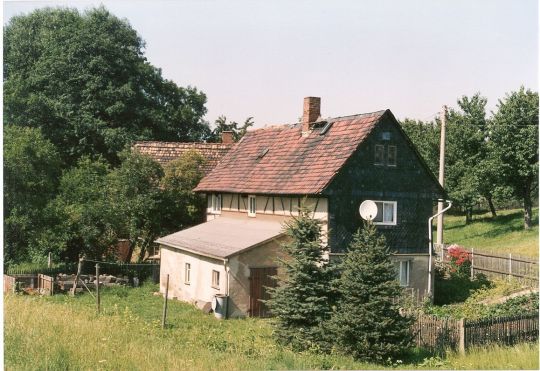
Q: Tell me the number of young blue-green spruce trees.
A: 2